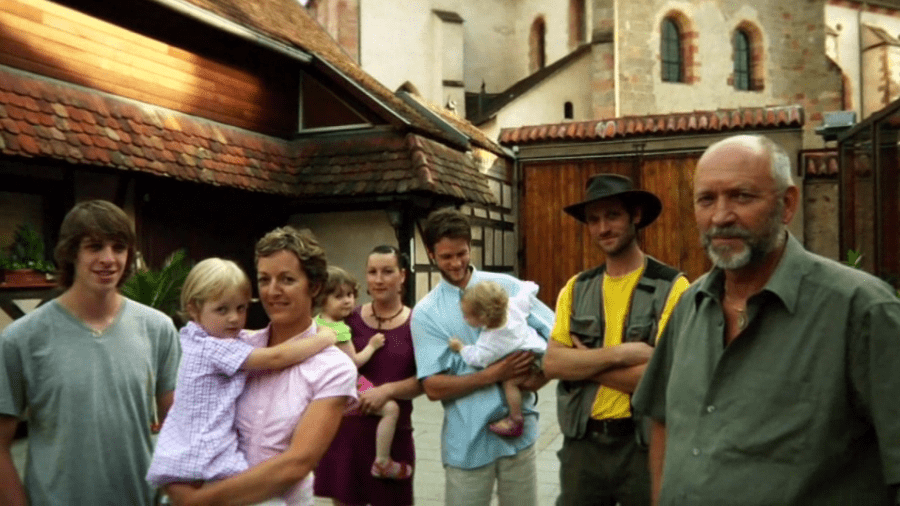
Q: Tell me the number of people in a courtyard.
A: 9